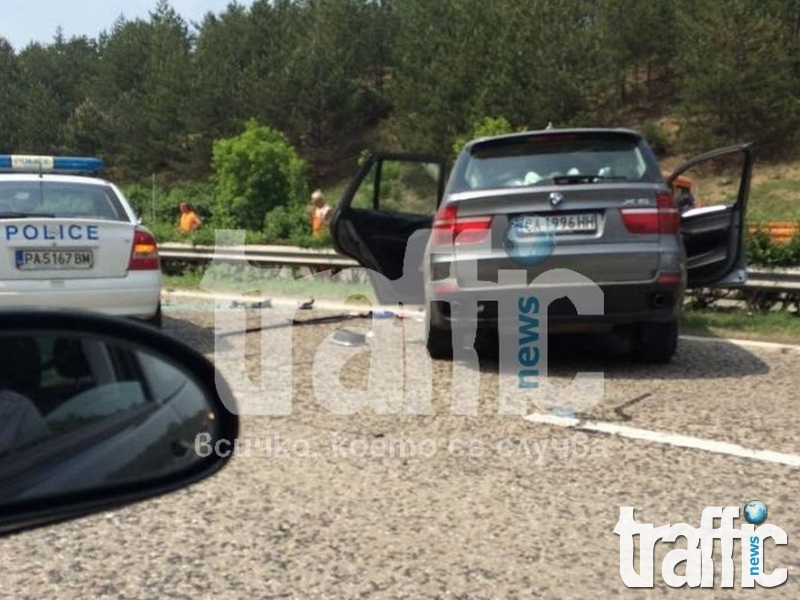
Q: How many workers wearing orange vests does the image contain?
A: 2